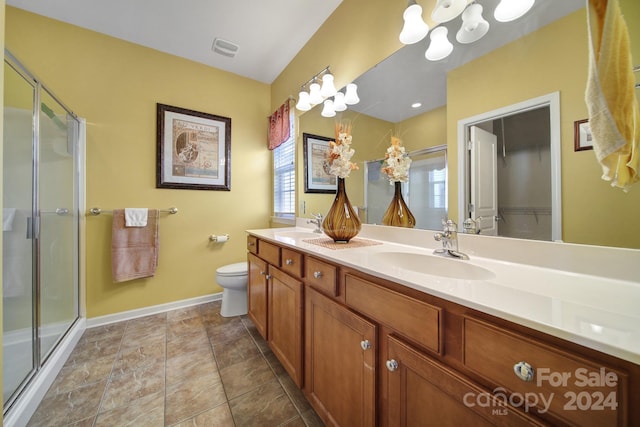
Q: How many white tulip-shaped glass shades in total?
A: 11